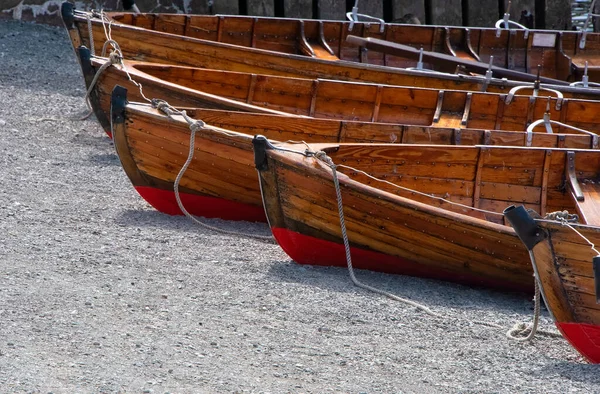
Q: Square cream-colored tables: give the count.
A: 0